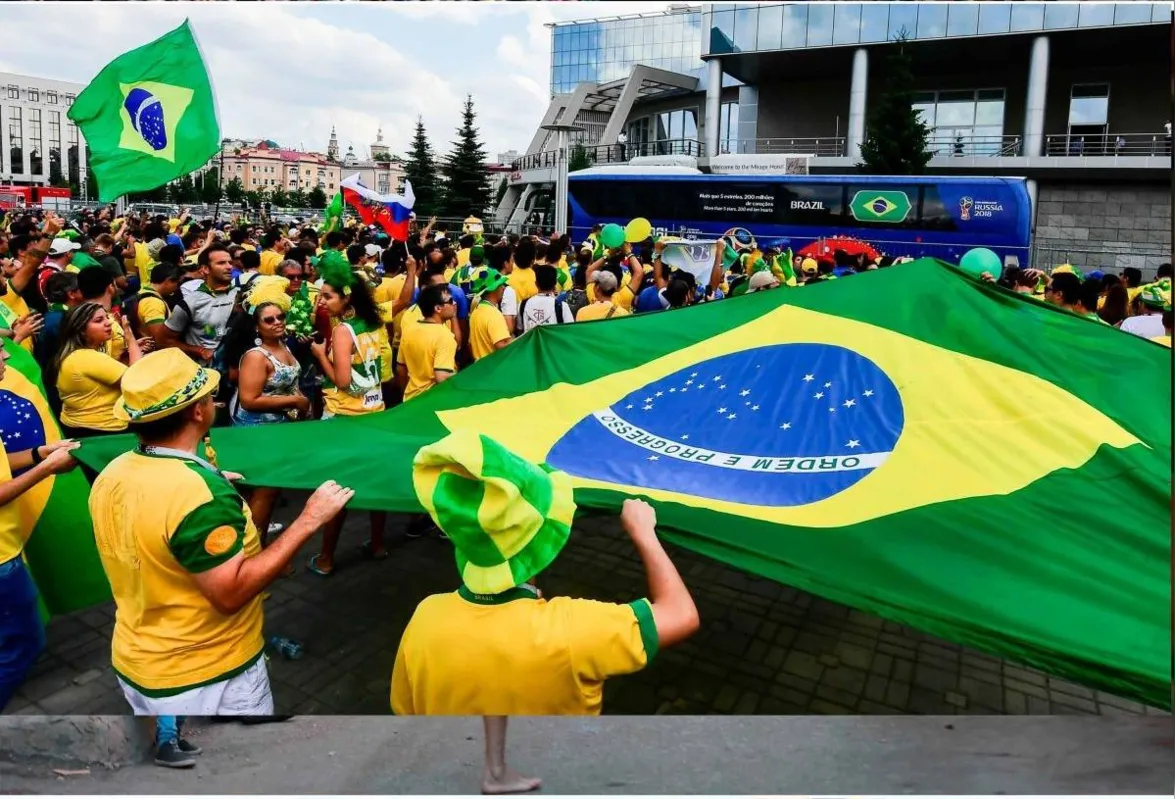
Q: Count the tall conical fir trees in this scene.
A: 3